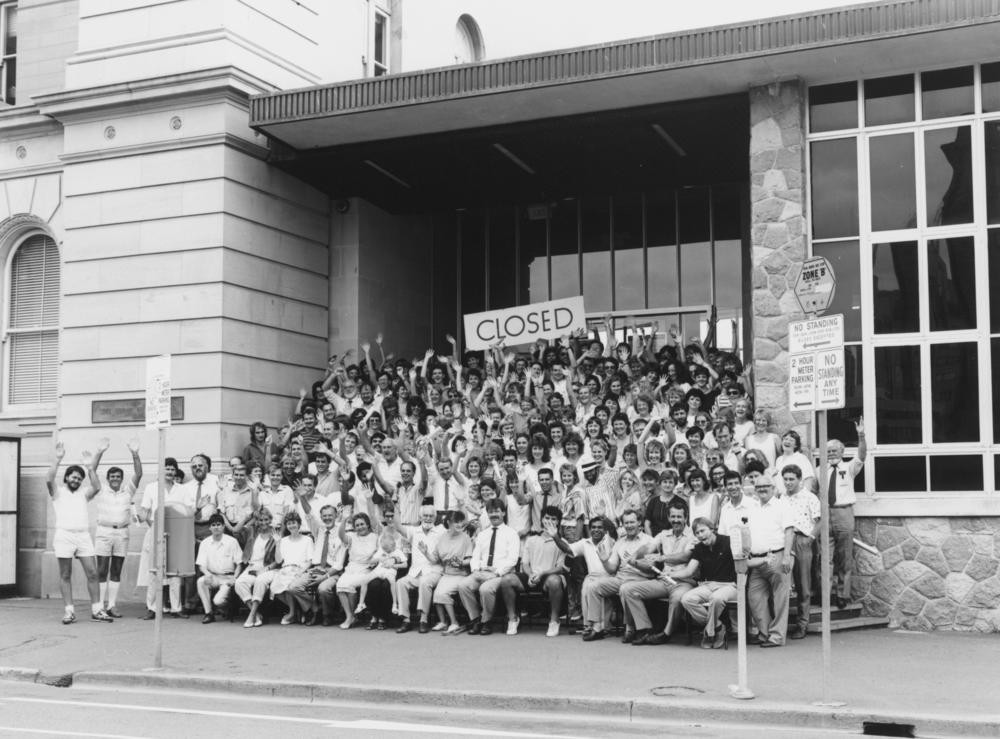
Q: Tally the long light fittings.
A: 3